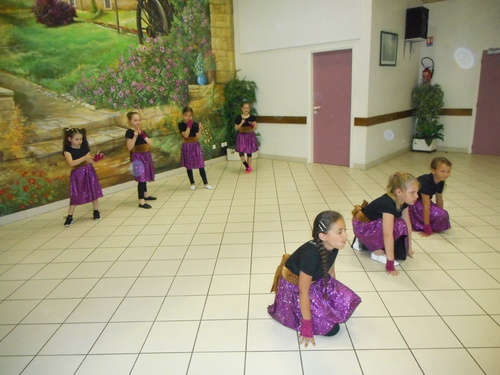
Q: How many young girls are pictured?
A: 7